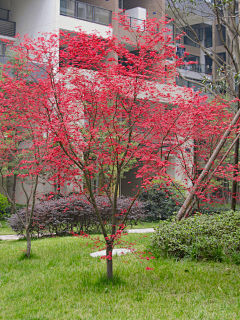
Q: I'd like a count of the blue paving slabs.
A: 0